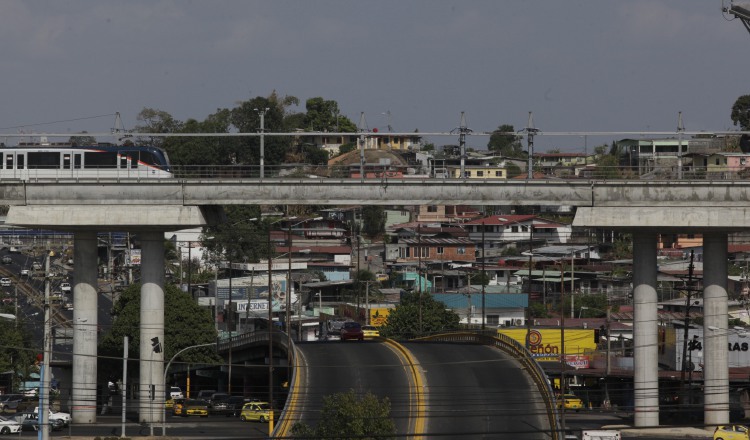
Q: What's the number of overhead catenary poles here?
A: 6